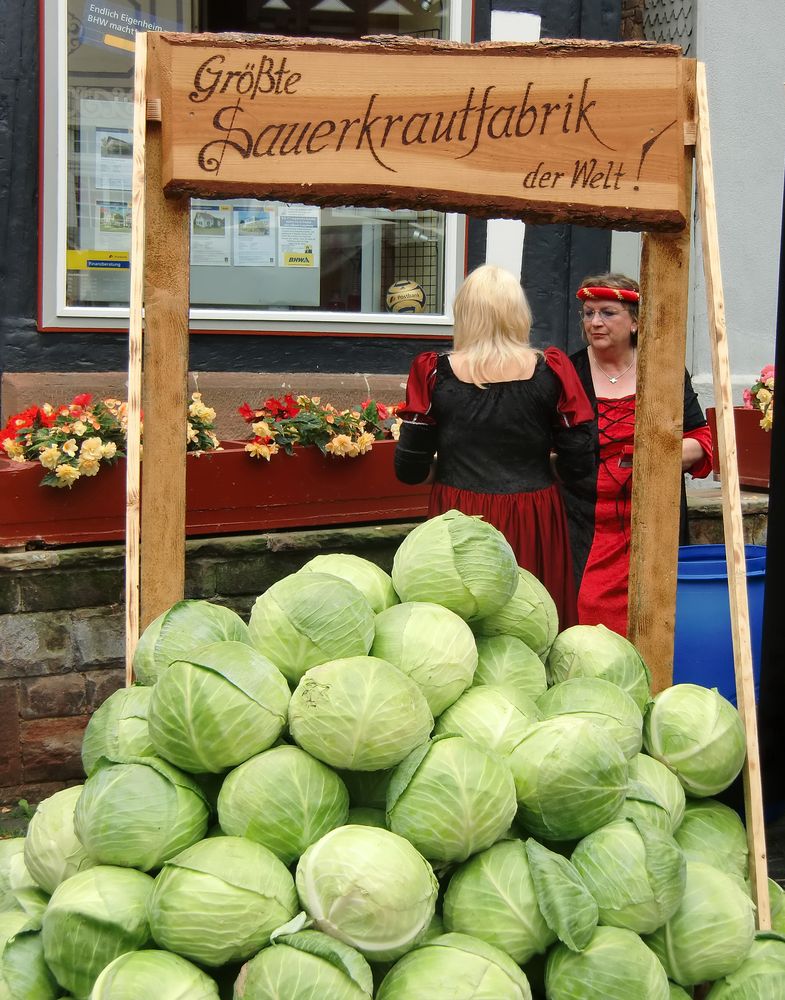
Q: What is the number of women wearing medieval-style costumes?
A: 2